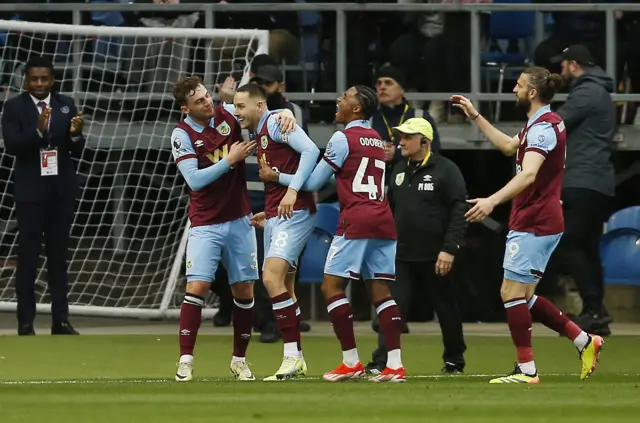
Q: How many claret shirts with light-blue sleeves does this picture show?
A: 4